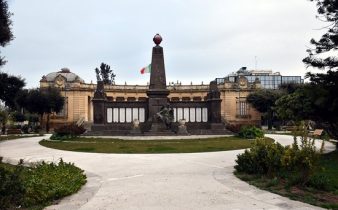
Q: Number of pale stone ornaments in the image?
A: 2